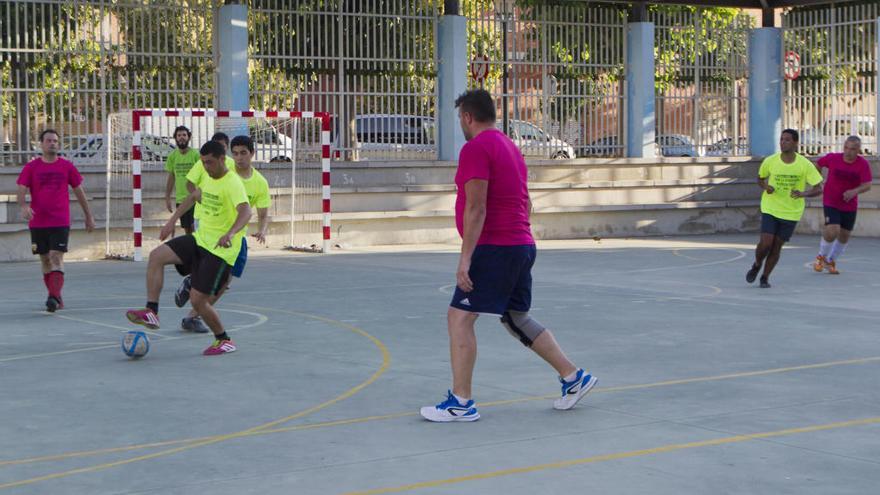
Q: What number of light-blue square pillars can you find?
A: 4